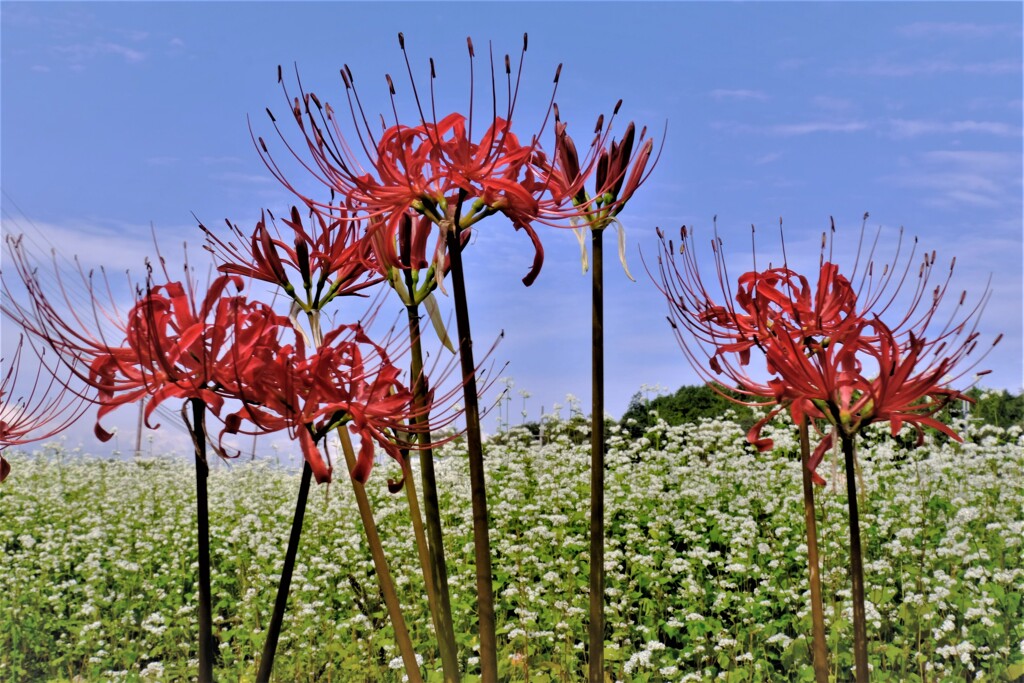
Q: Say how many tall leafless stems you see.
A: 9